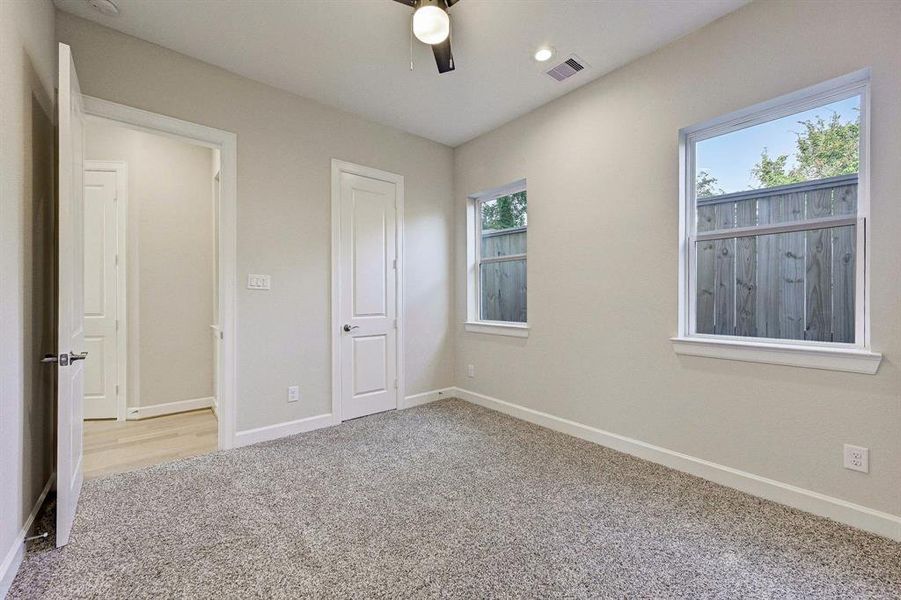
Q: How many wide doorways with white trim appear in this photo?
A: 1